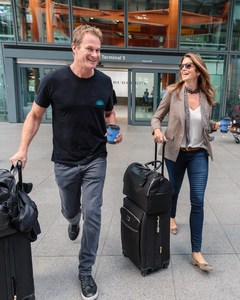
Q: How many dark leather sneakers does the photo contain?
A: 2